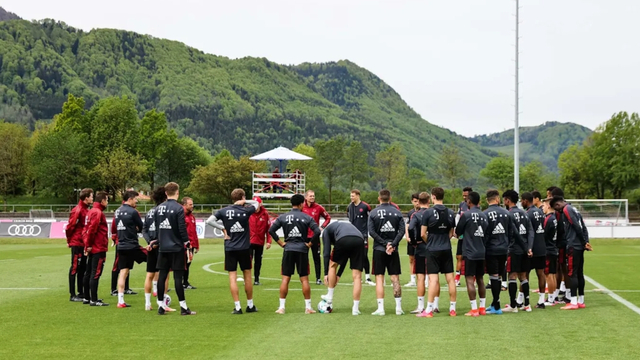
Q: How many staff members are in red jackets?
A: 6